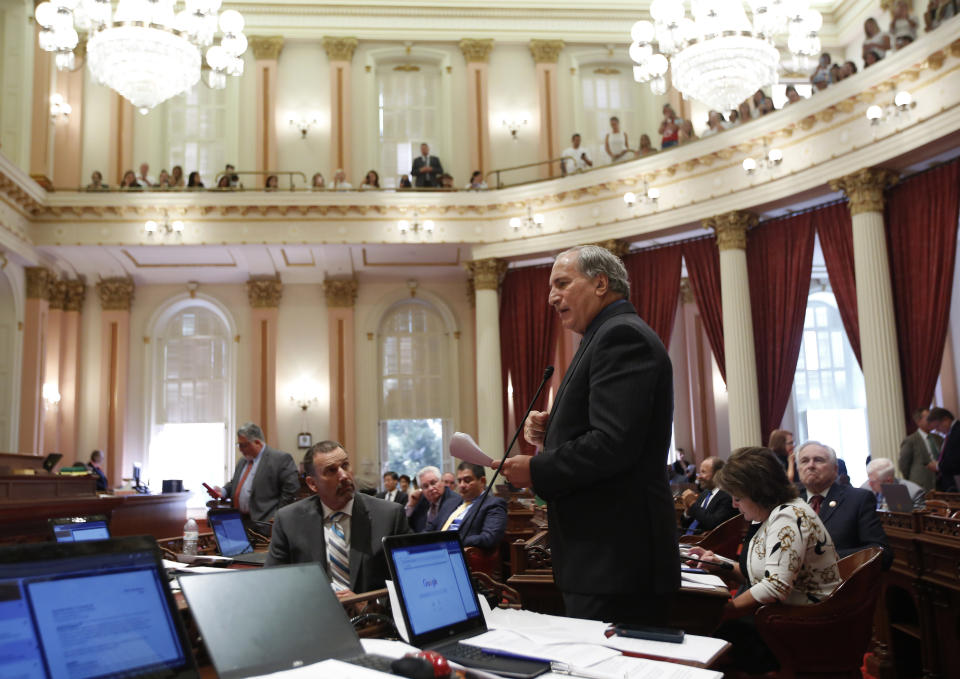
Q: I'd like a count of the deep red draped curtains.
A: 6